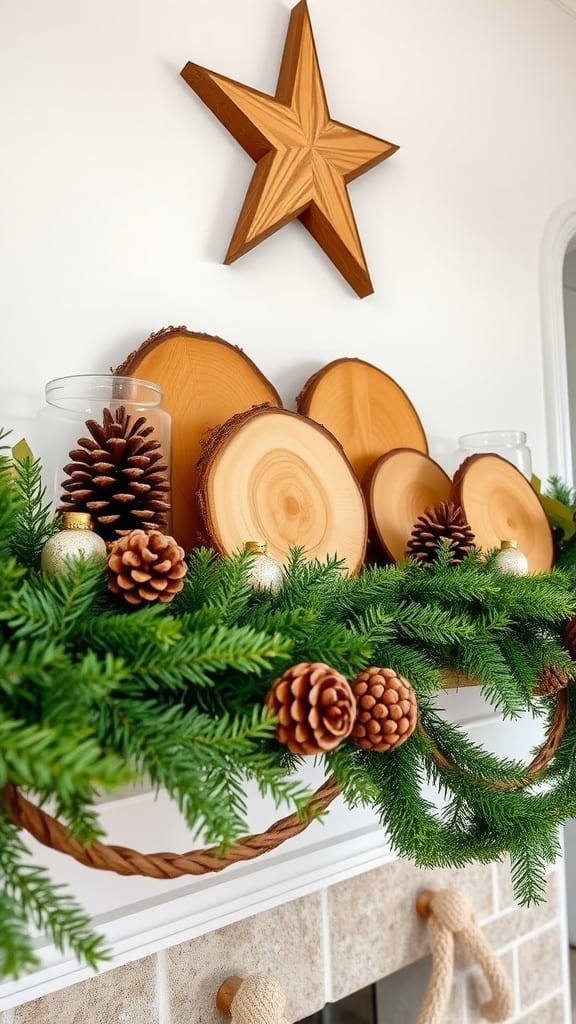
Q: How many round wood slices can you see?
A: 5